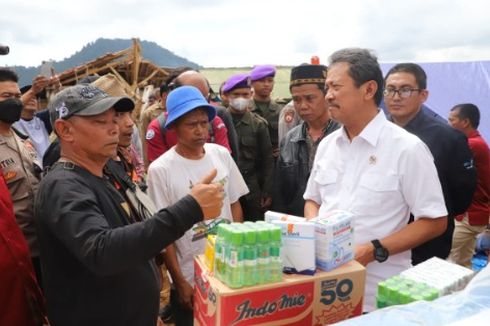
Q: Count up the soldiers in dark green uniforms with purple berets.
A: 2